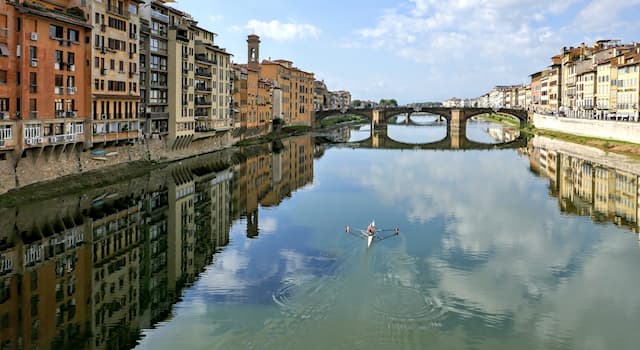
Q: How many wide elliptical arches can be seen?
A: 3